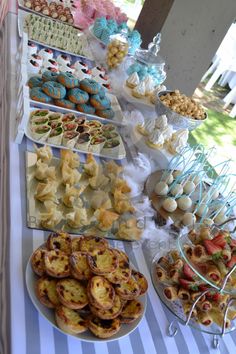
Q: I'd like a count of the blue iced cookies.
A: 12